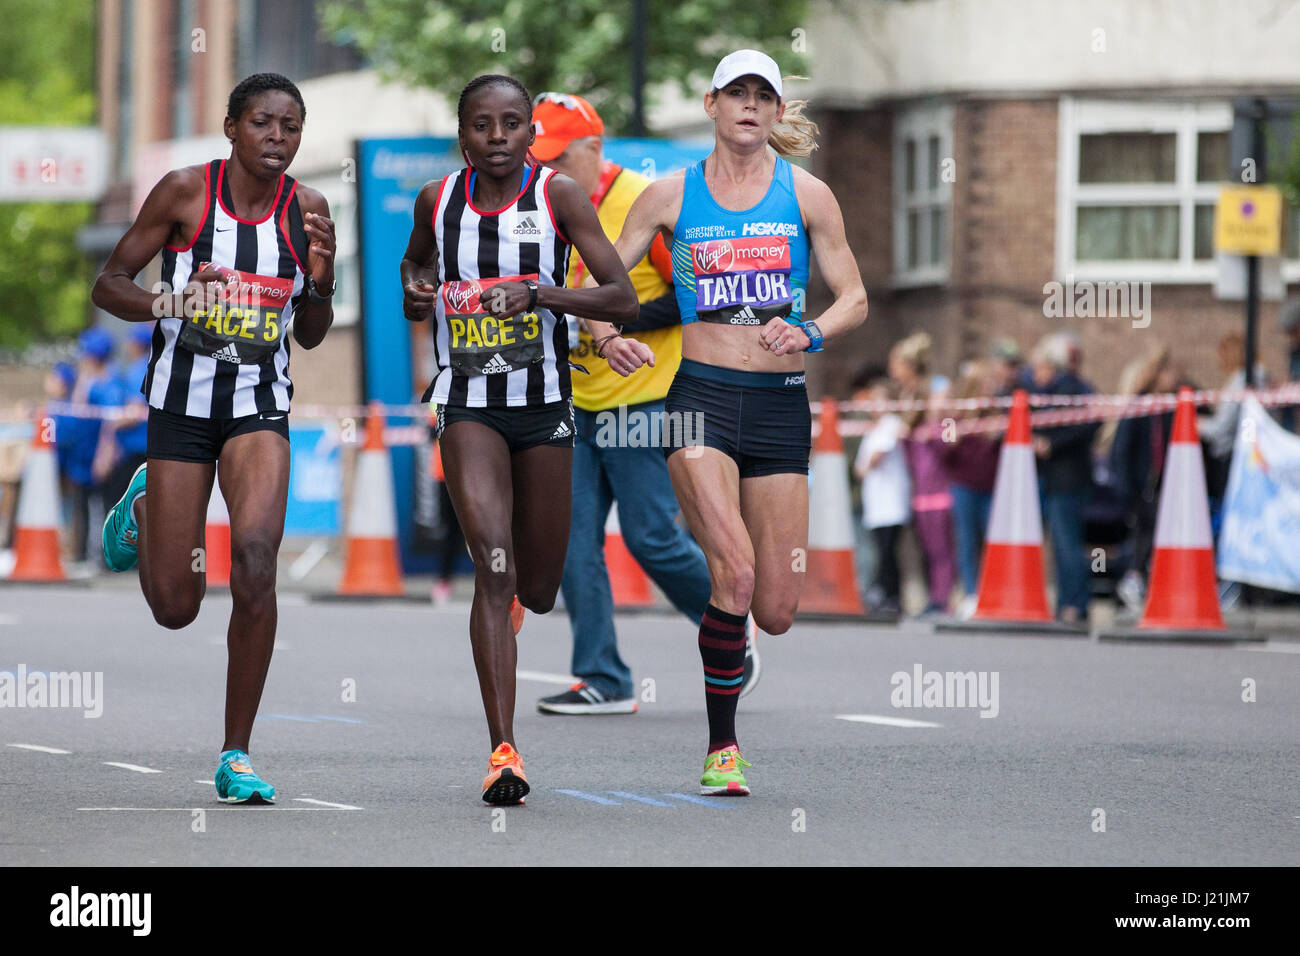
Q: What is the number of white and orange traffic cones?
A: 7